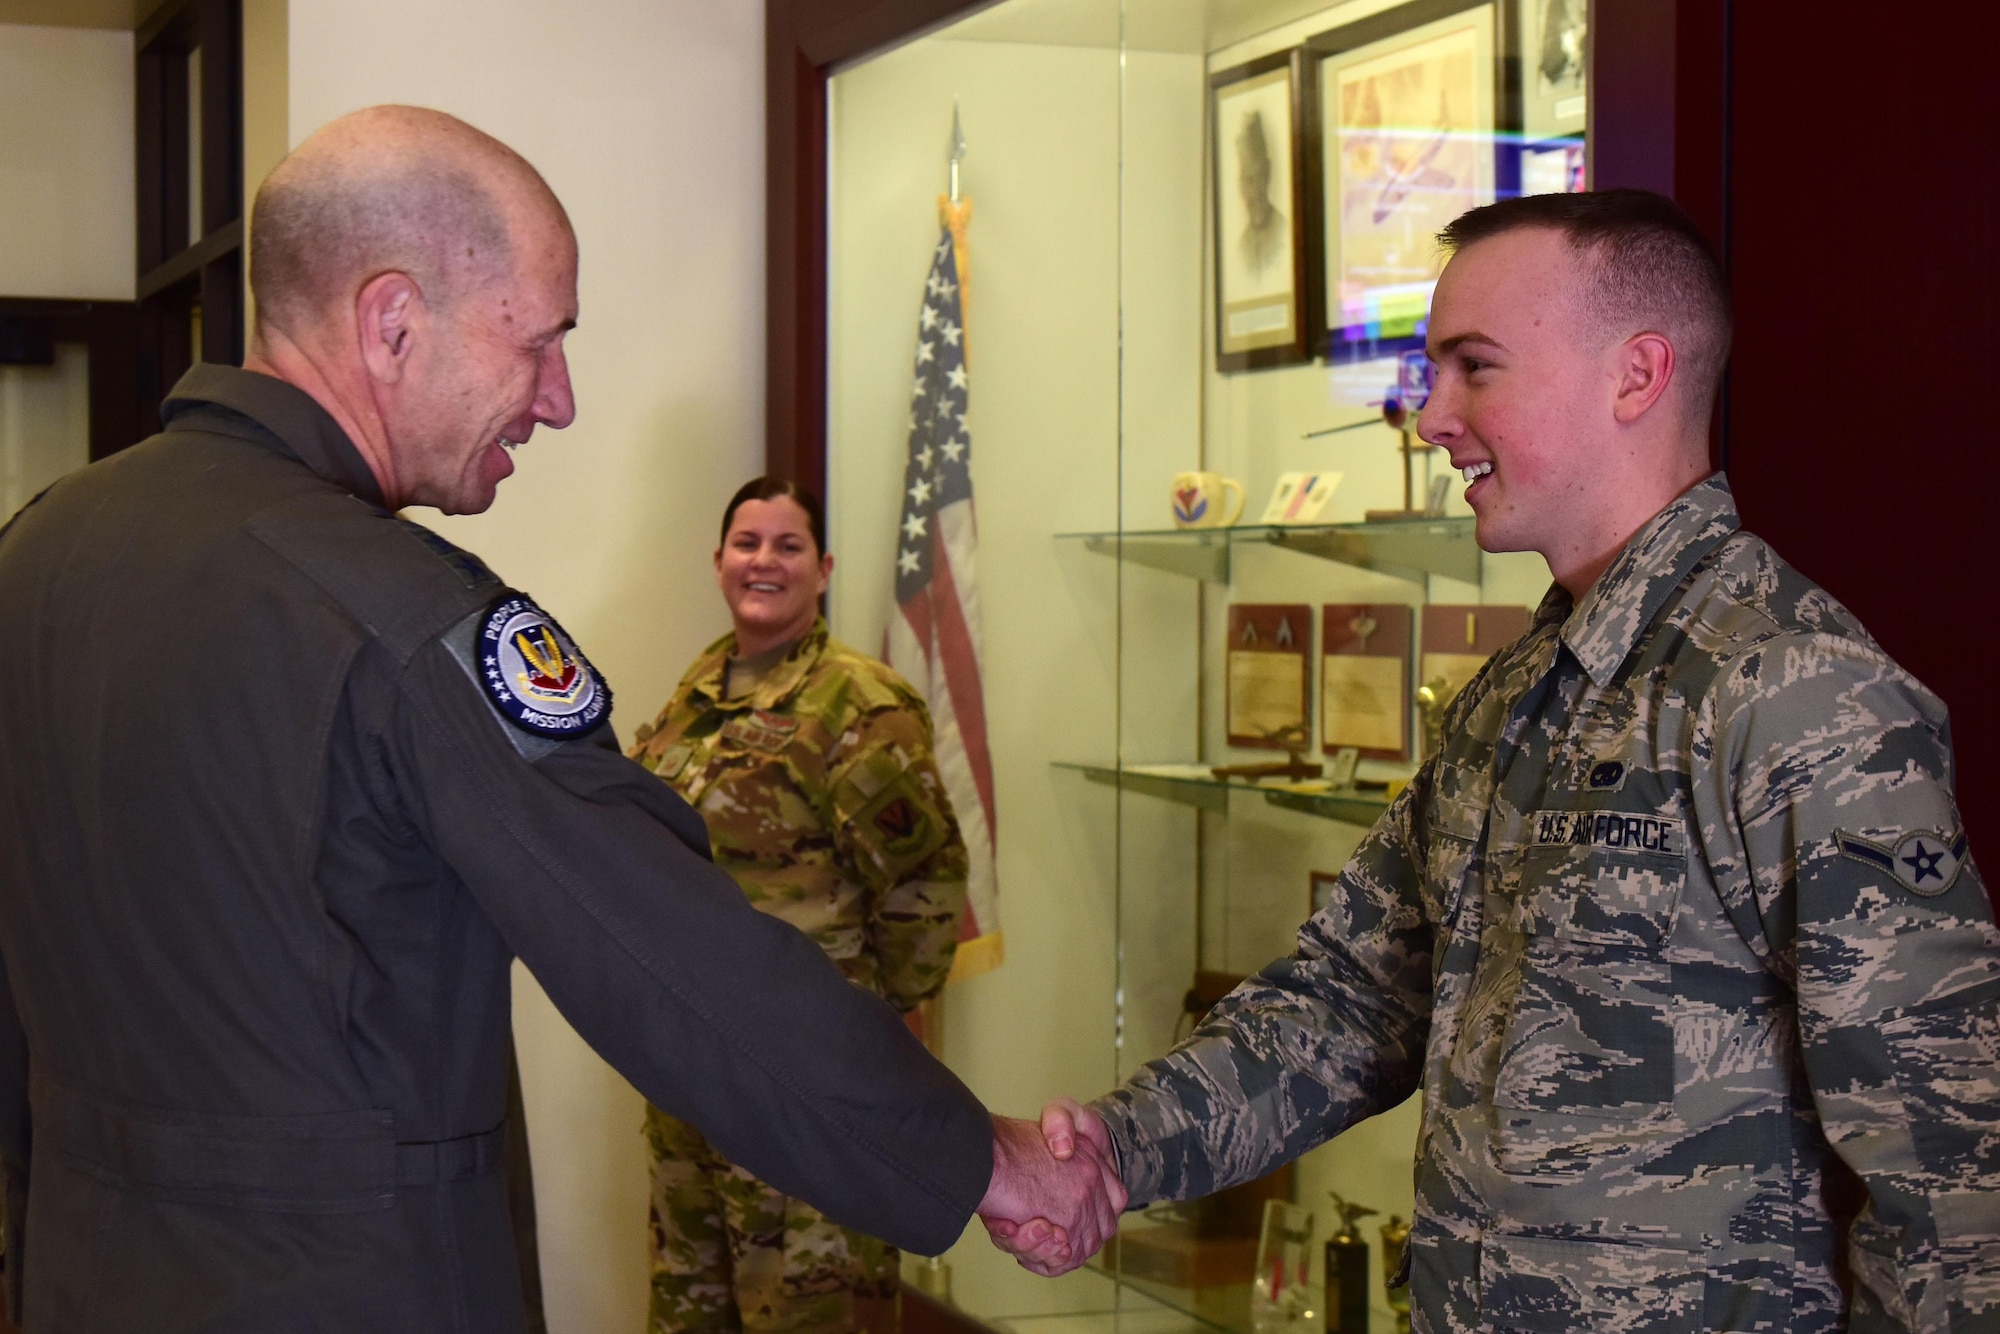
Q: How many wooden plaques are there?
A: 3